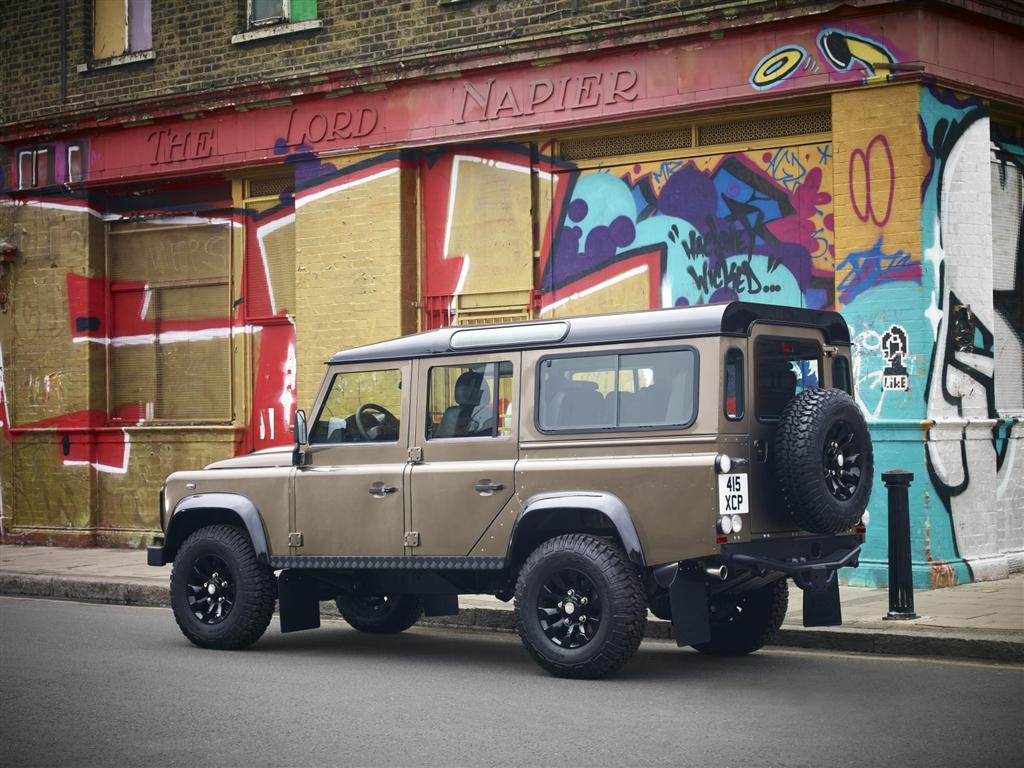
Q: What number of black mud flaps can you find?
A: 4